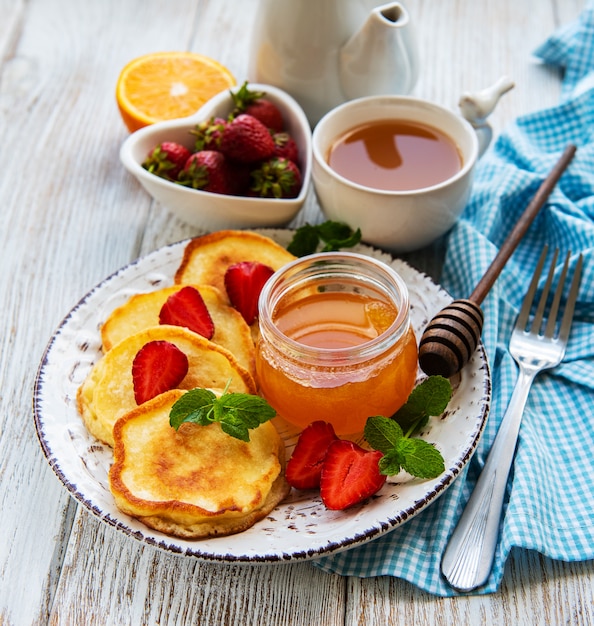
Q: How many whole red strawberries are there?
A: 7